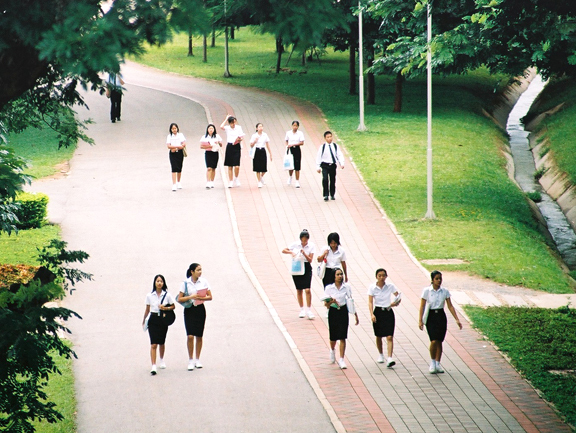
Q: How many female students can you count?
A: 12